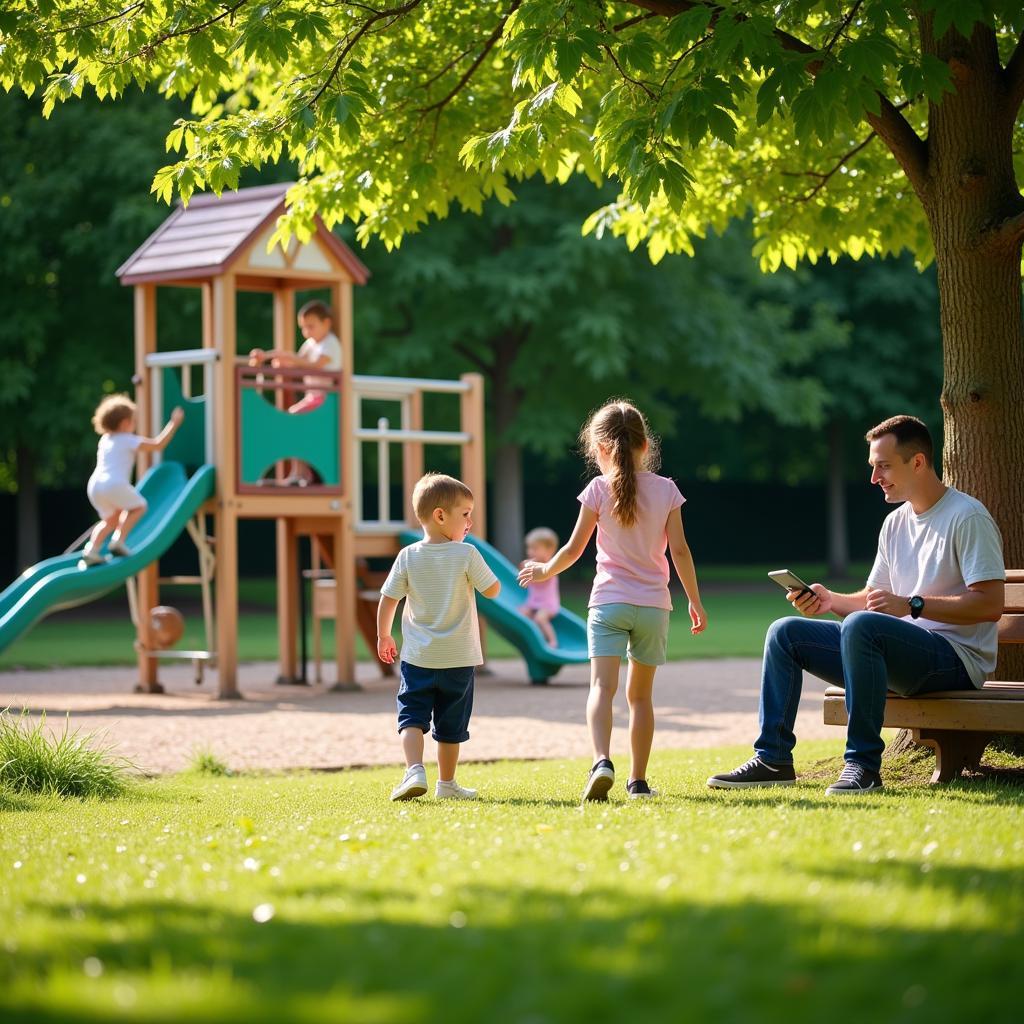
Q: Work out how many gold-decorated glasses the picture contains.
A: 0